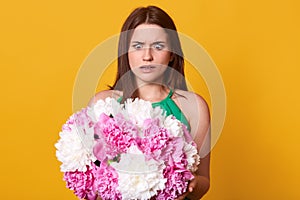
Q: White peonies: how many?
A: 6